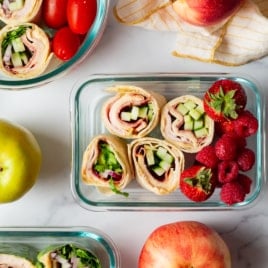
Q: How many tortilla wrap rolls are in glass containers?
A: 8